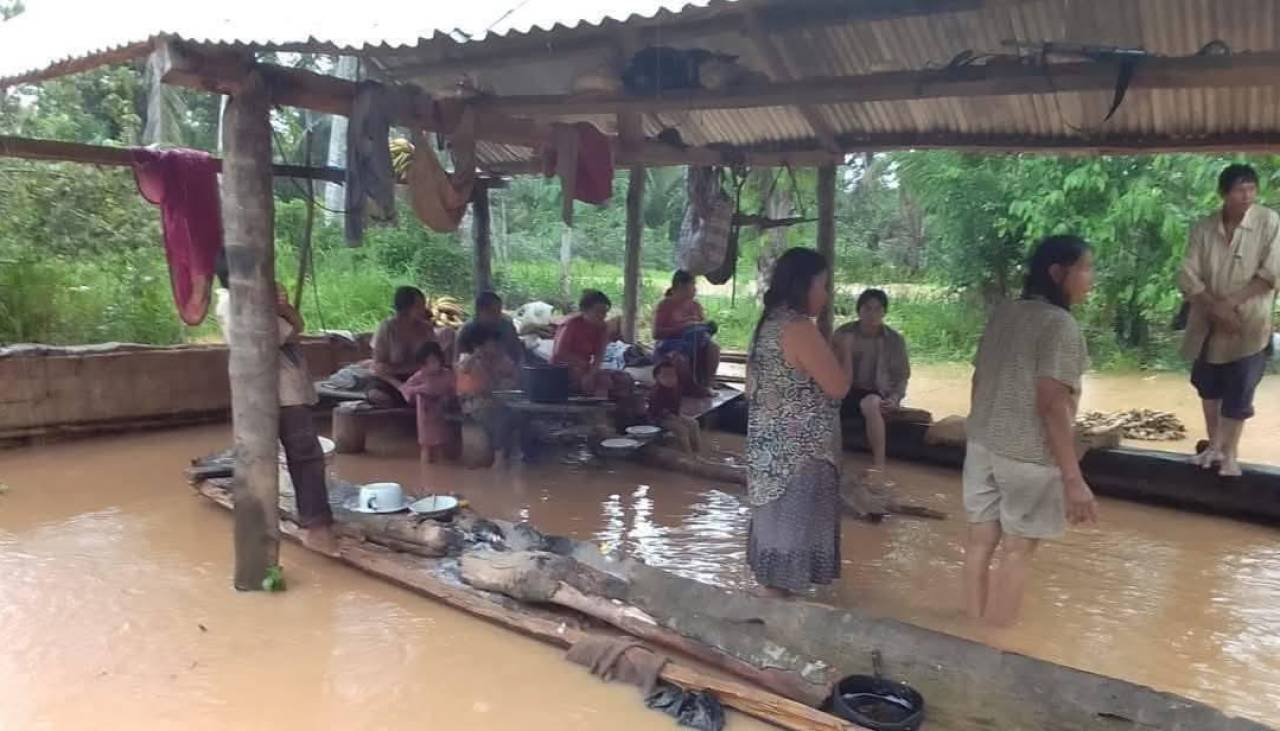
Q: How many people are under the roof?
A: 12